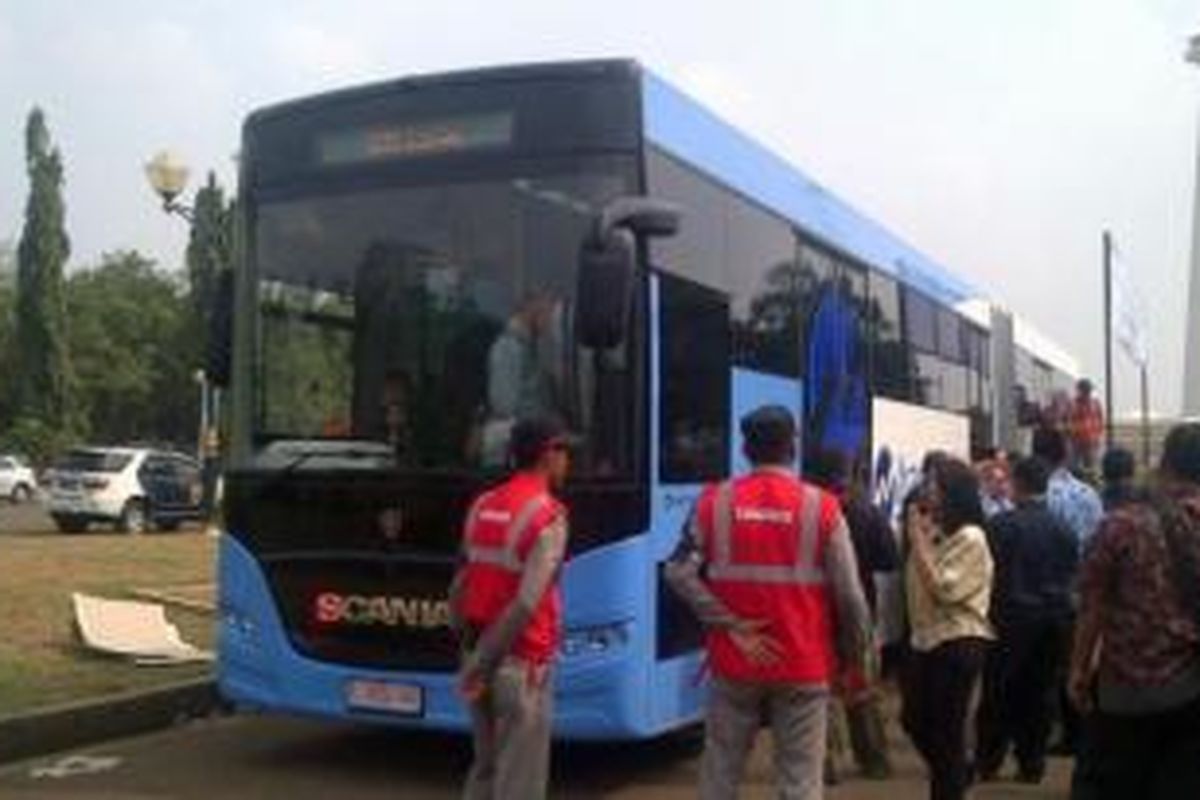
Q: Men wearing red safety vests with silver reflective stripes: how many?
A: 2